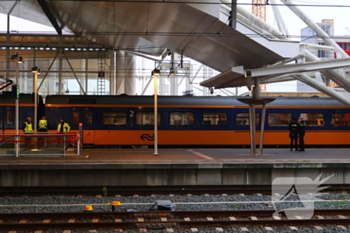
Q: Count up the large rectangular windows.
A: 8